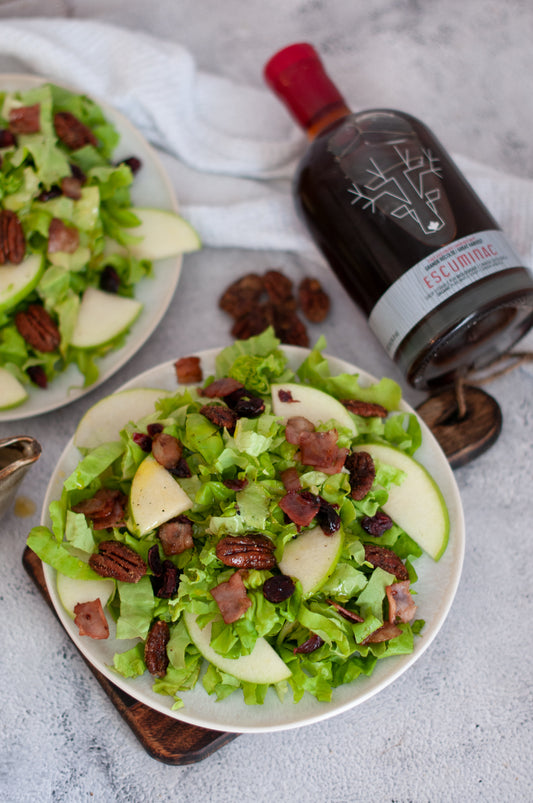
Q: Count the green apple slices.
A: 11